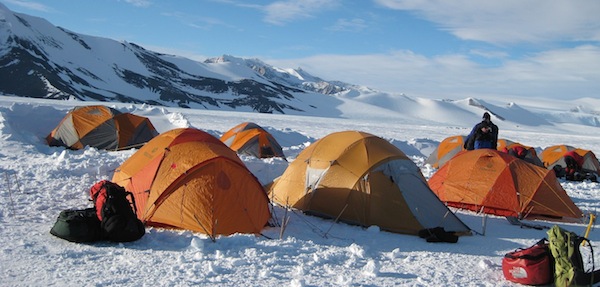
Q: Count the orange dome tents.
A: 8